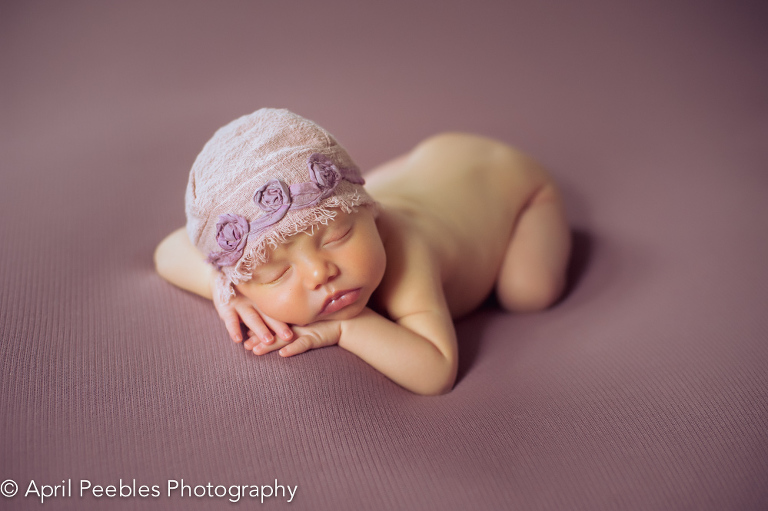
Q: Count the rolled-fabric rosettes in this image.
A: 3